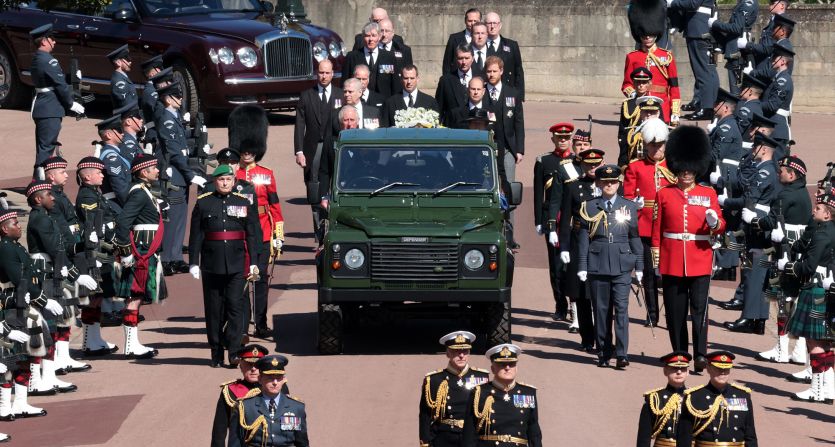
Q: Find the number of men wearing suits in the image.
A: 14